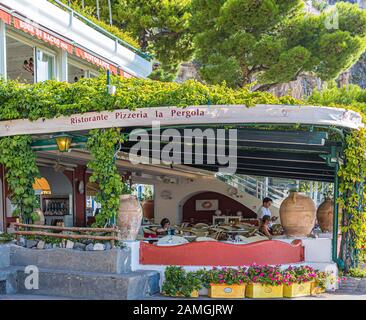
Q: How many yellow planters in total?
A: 5